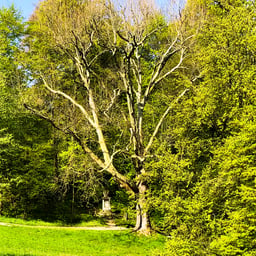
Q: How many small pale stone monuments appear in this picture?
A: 1